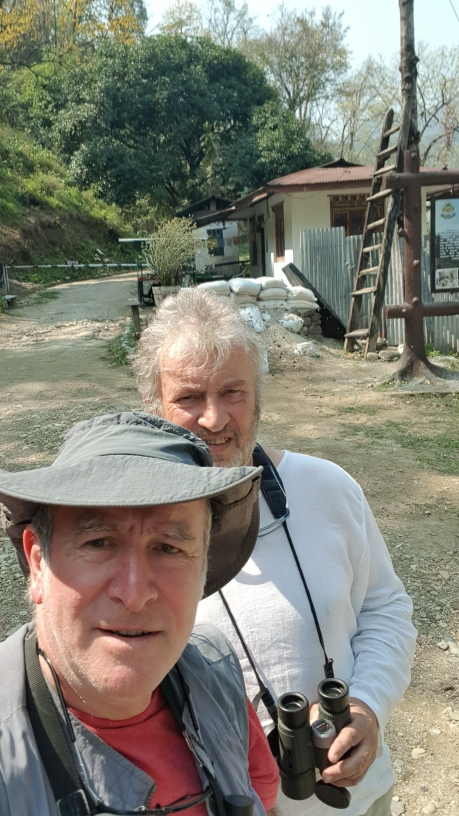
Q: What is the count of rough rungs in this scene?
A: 9